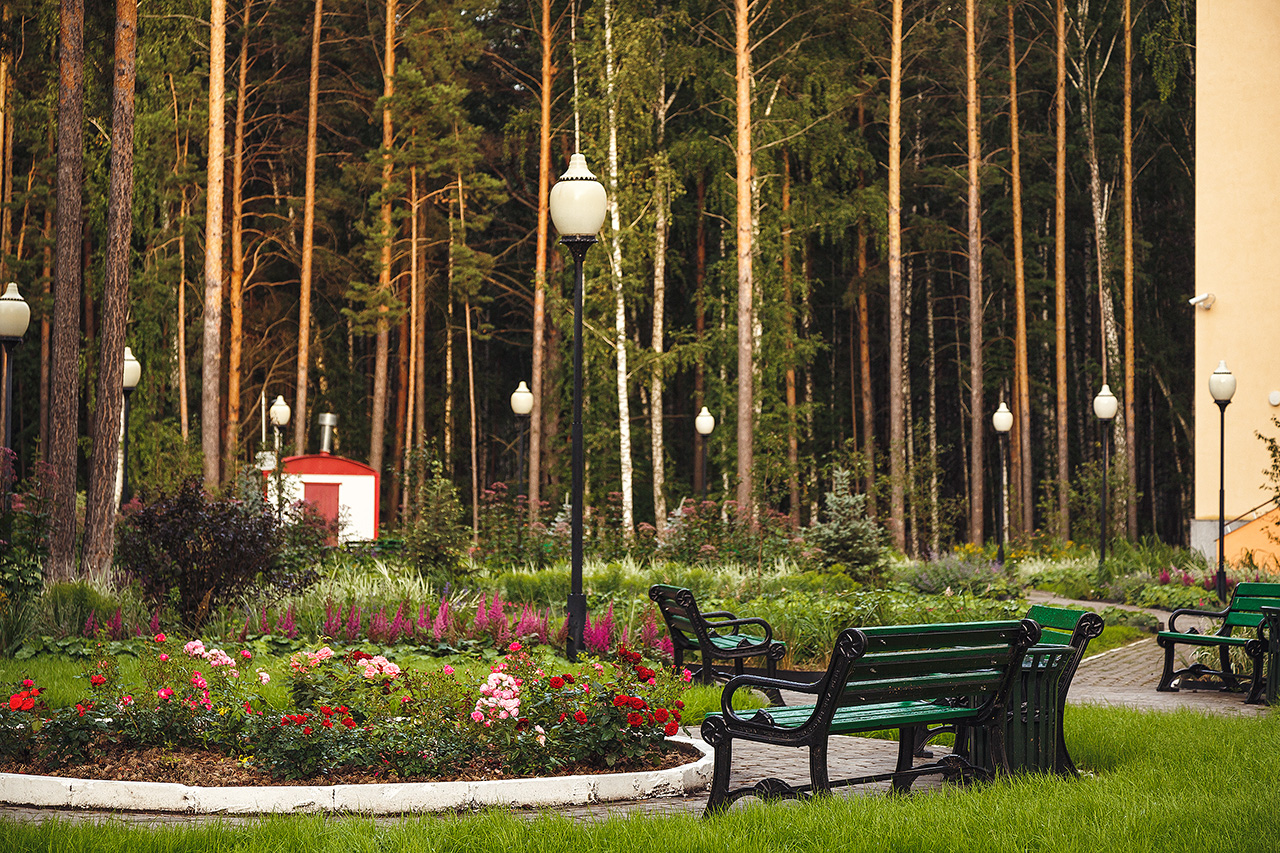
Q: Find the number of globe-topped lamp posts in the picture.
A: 9